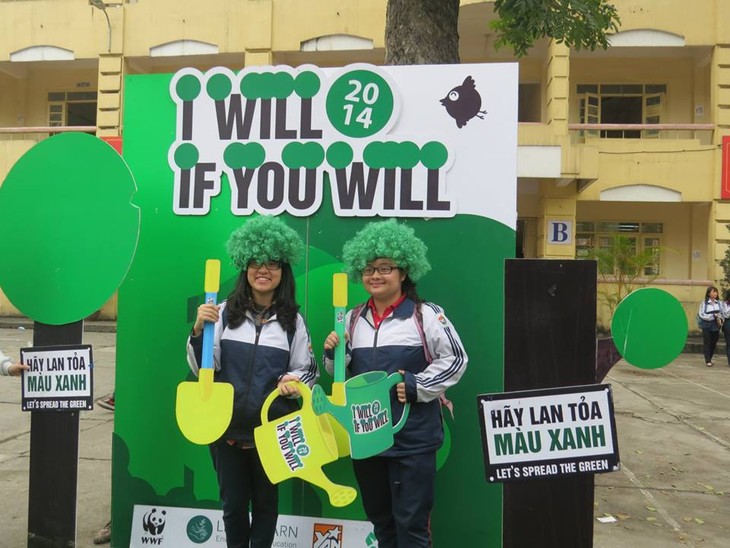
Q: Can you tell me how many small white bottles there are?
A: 0